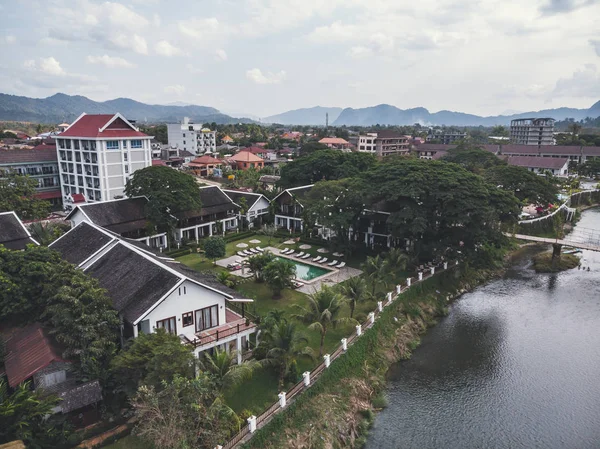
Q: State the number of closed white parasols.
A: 0